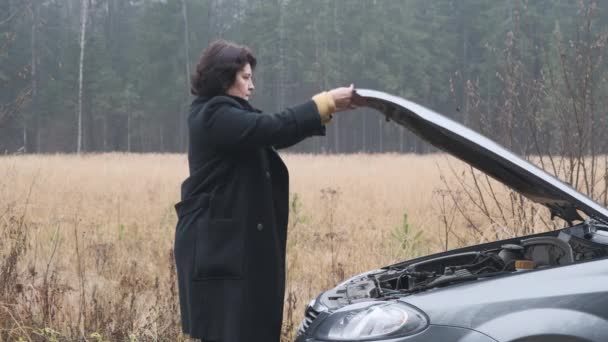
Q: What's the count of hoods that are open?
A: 1